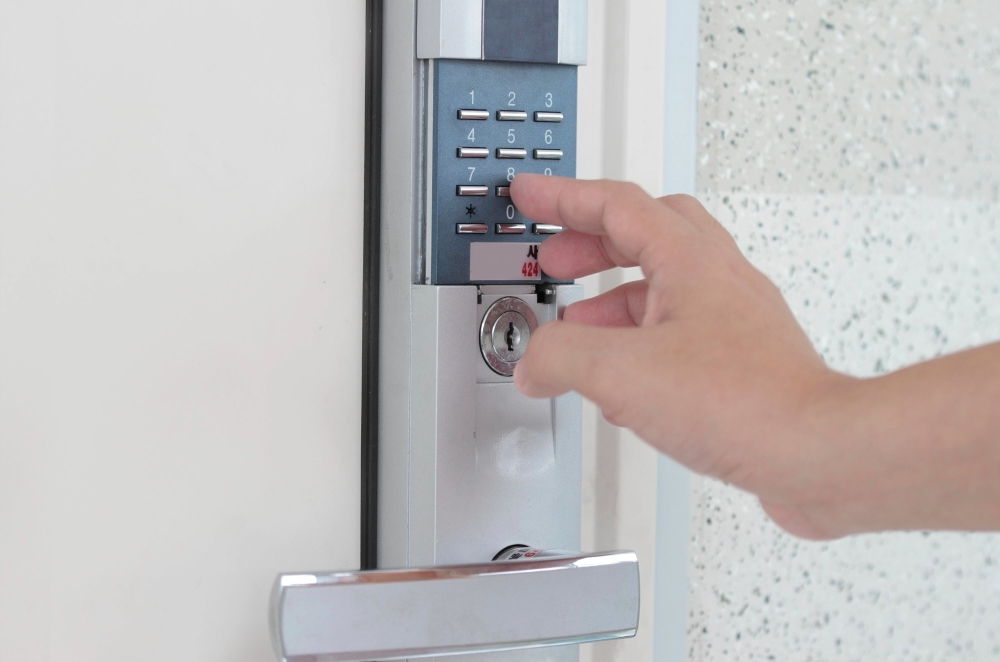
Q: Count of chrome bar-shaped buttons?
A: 11